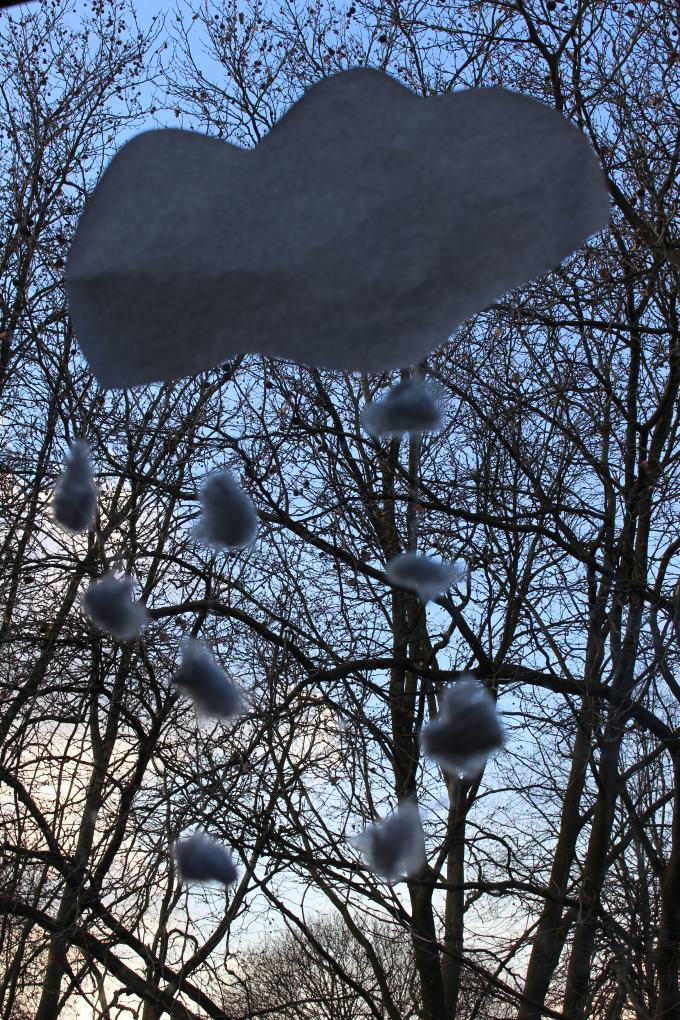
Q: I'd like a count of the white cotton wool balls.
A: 9